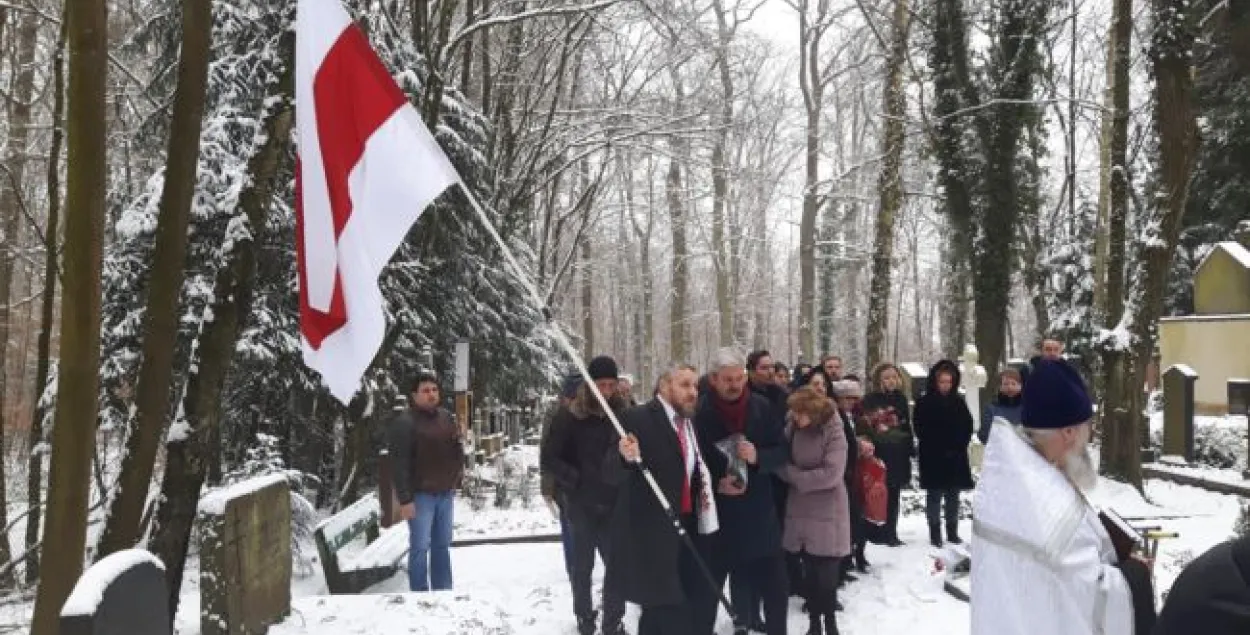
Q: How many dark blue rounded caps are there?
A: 1